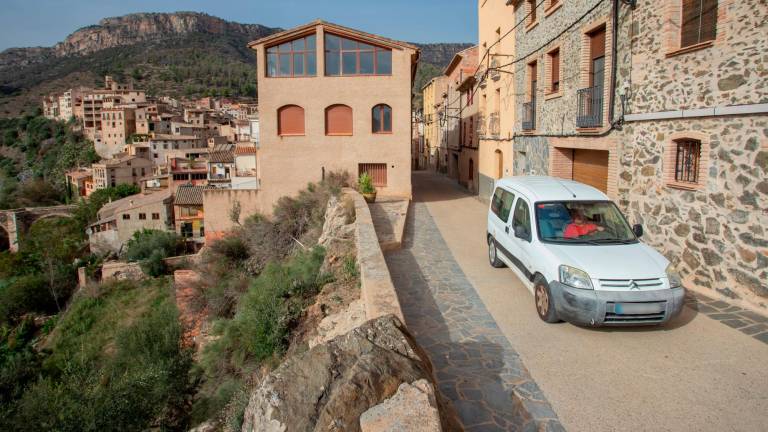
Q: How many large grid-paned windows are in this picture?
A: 2